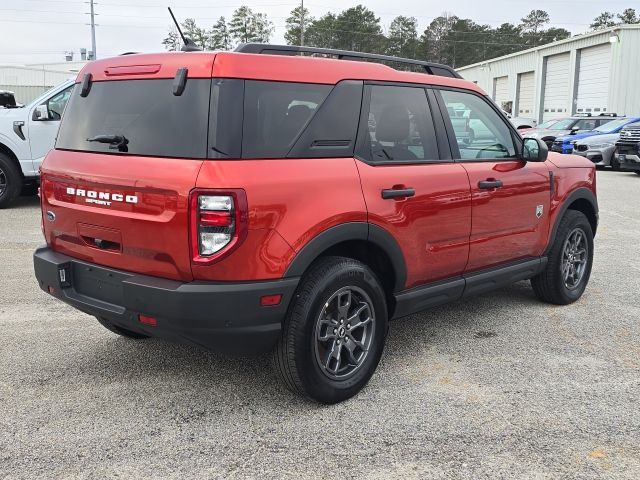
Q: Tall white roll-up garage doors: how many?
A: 4